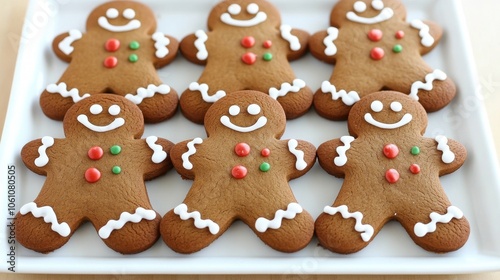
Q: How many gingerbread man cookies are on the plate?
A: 6